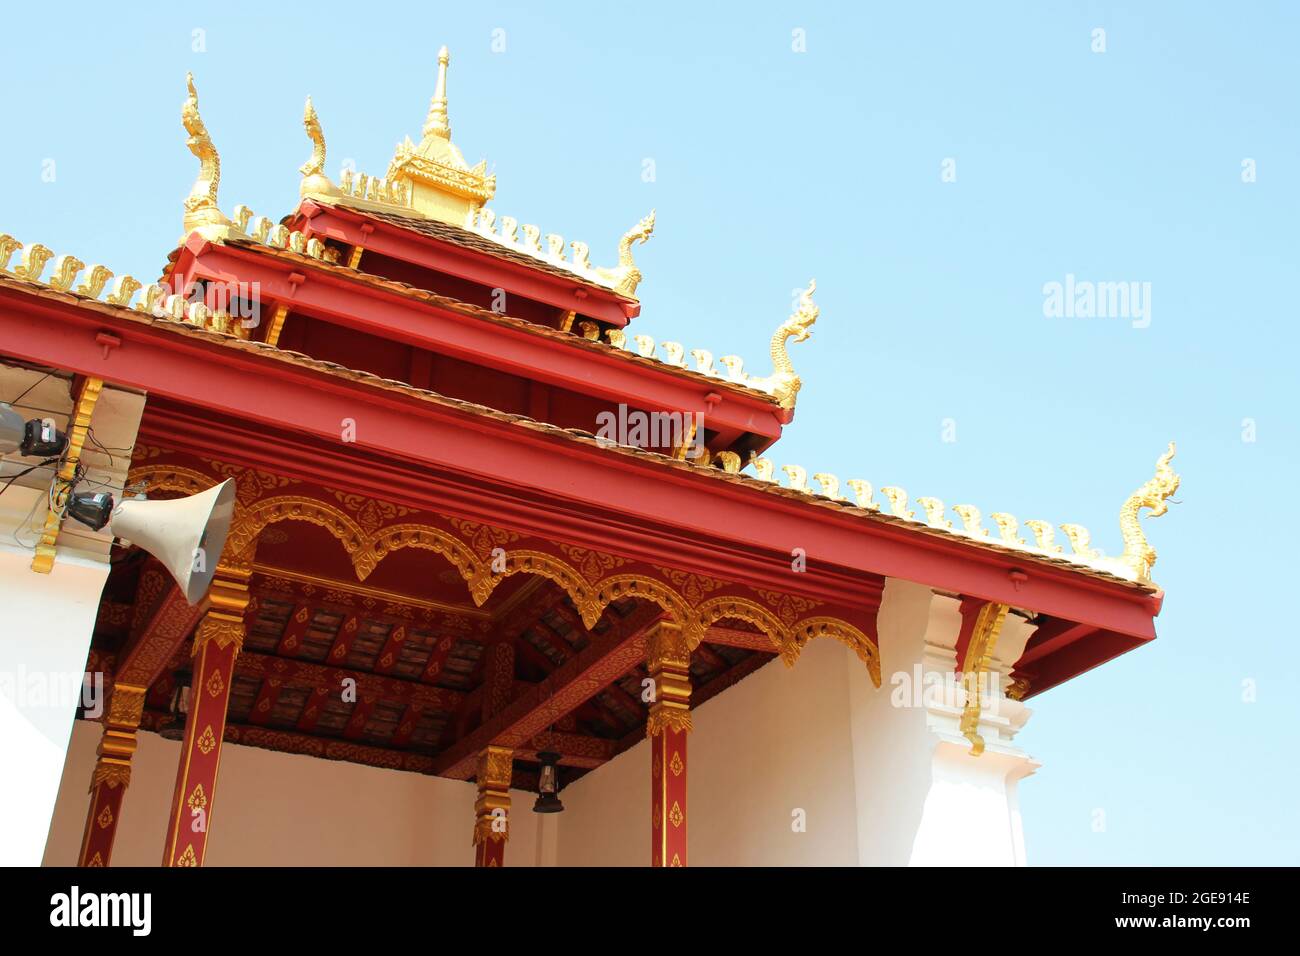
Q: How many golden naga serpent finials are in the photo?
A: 5